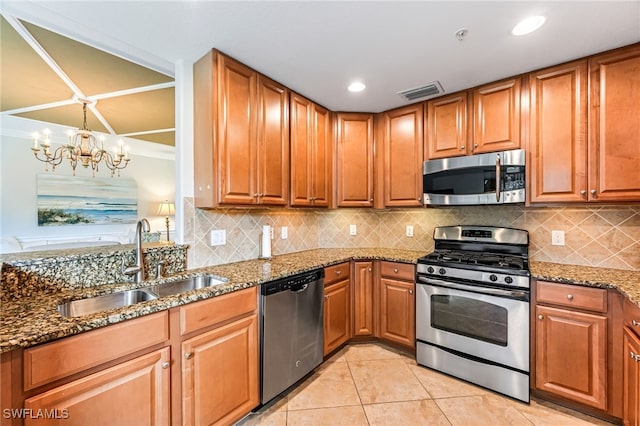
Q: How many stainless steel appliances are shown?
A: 3